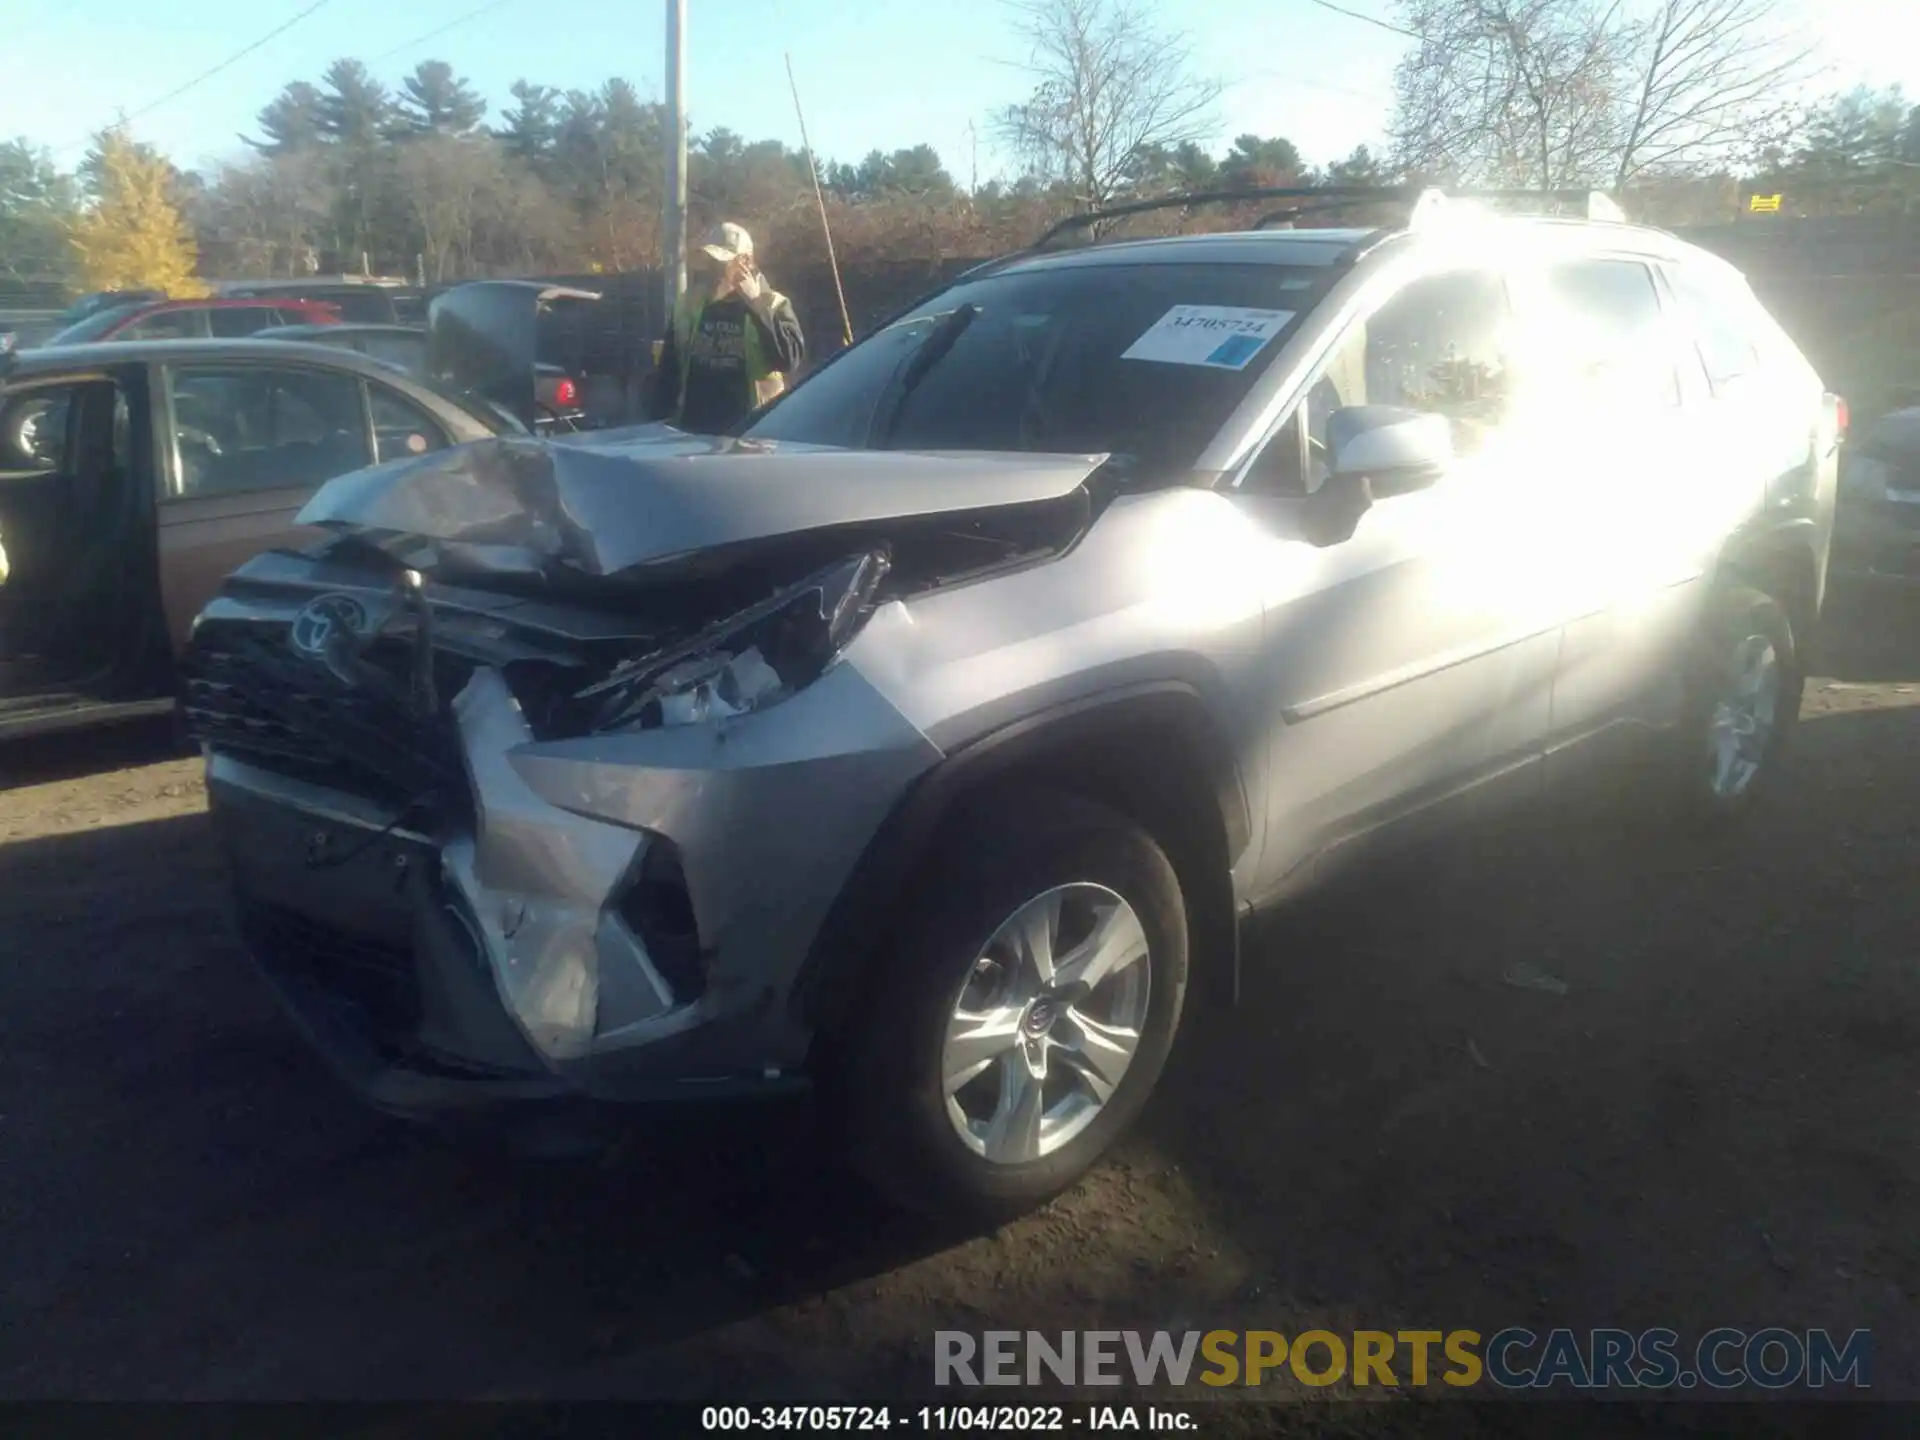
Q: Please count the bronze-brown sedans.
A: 1